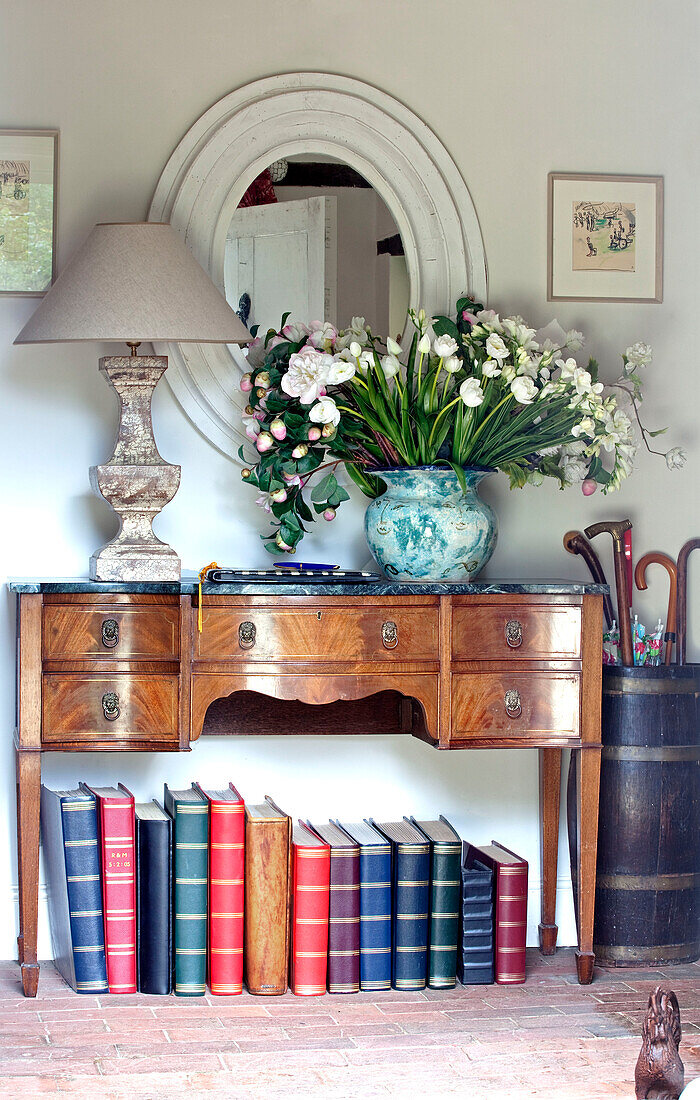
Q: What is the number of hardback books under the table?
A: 13